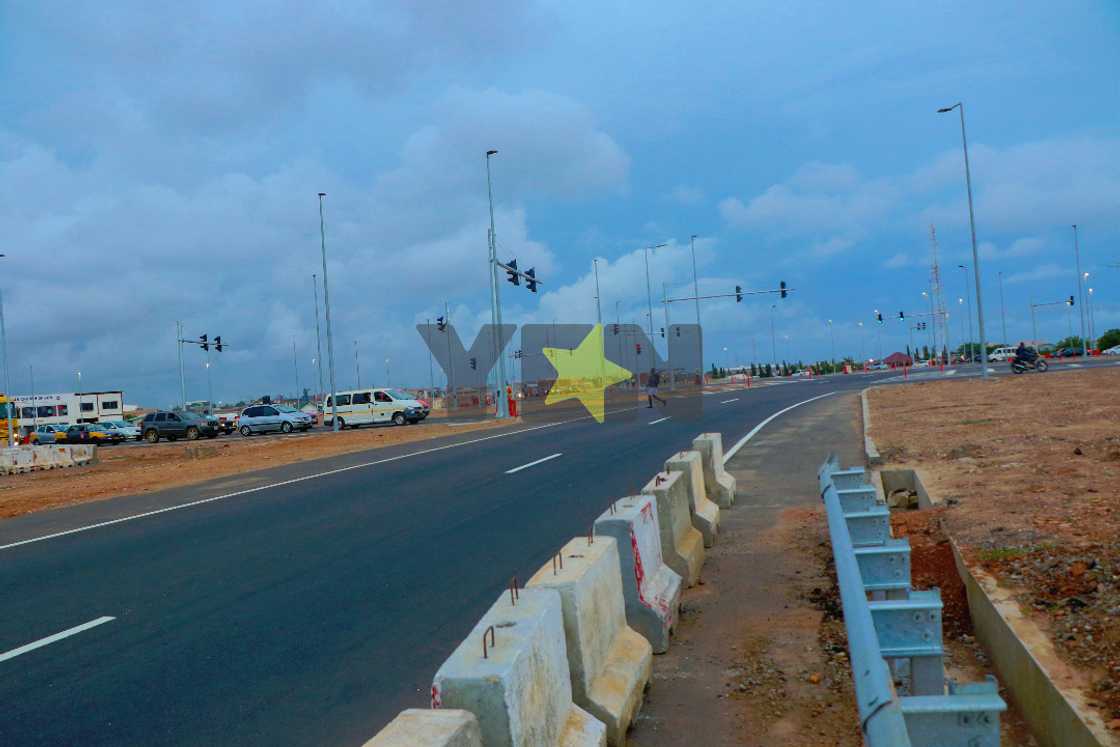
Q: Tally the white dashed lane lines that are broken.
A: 4